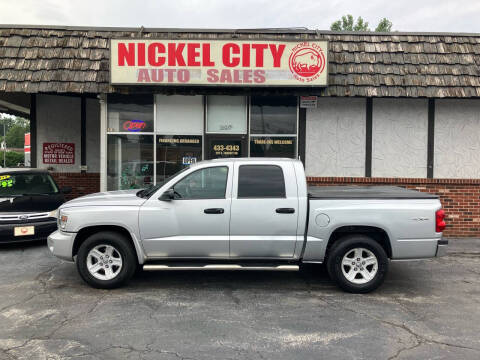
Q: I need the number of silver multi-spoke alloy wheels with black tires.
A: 2